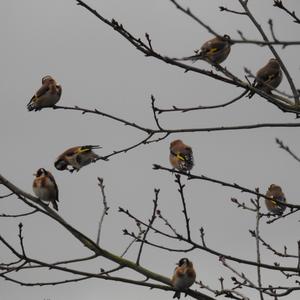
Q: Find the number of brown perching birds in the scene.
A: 8